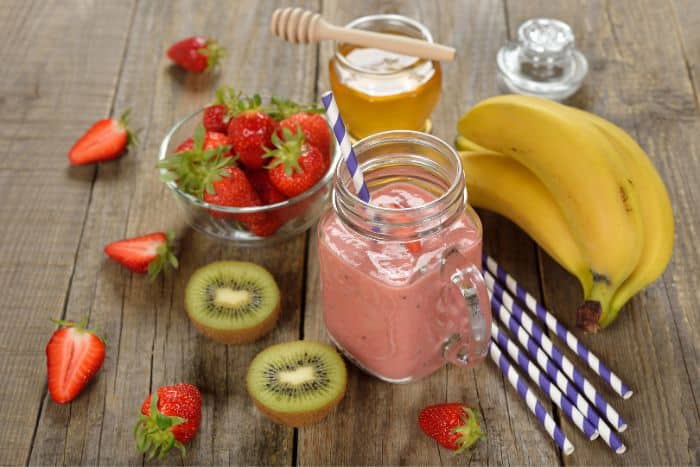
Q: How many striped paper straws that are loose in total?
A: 5